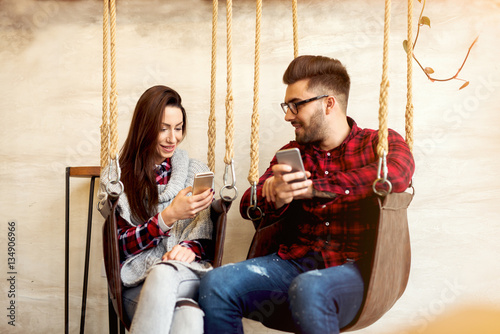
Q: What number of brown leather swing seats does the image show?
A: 2